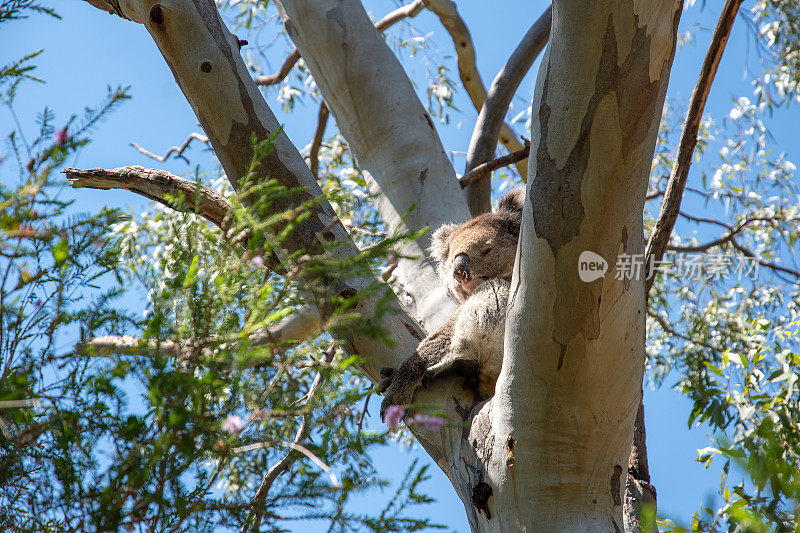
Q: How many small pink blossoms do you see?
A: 5